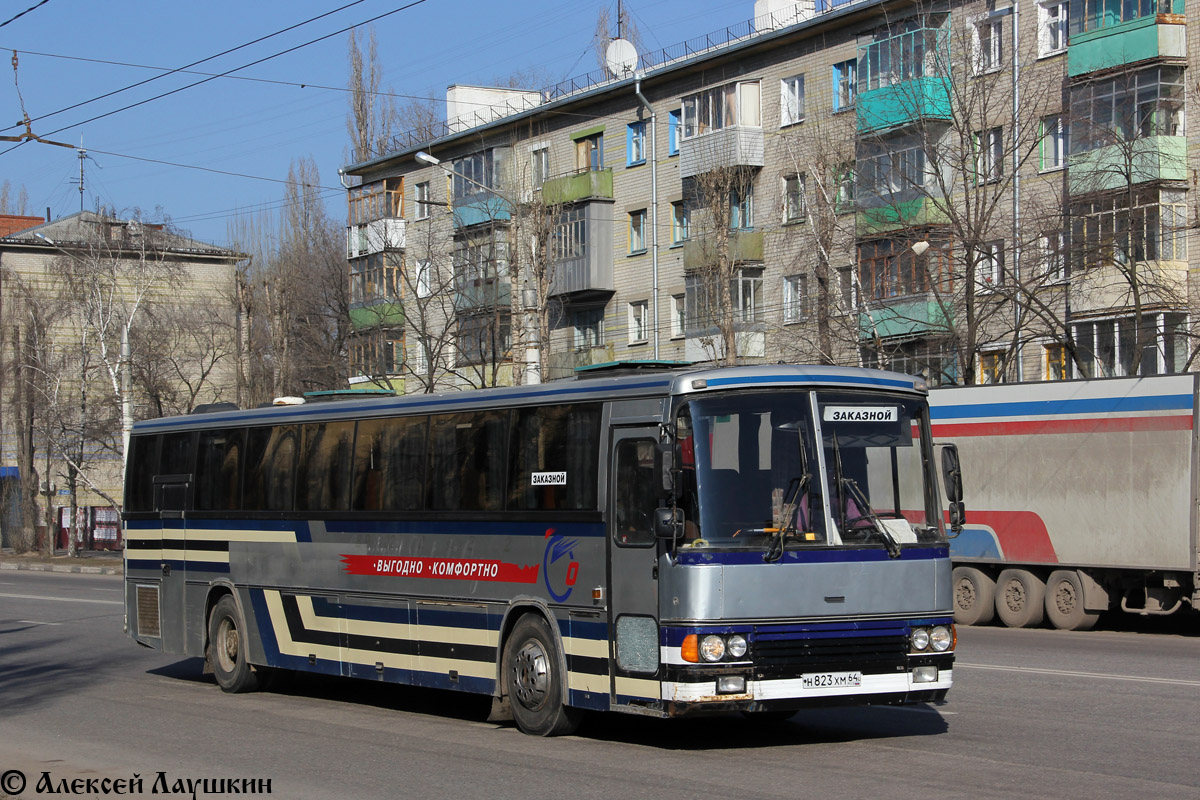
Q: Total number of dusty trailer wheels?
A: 3